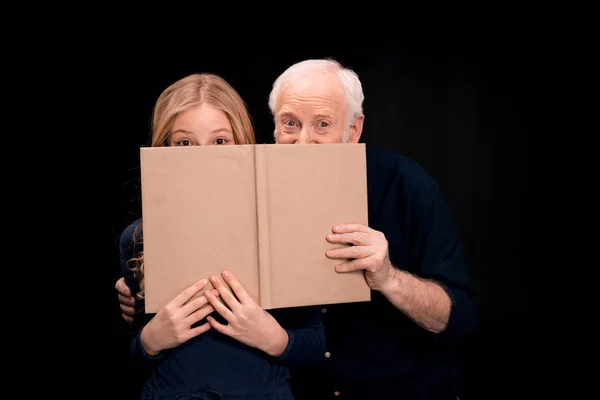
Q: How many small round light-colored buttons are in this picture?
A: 3